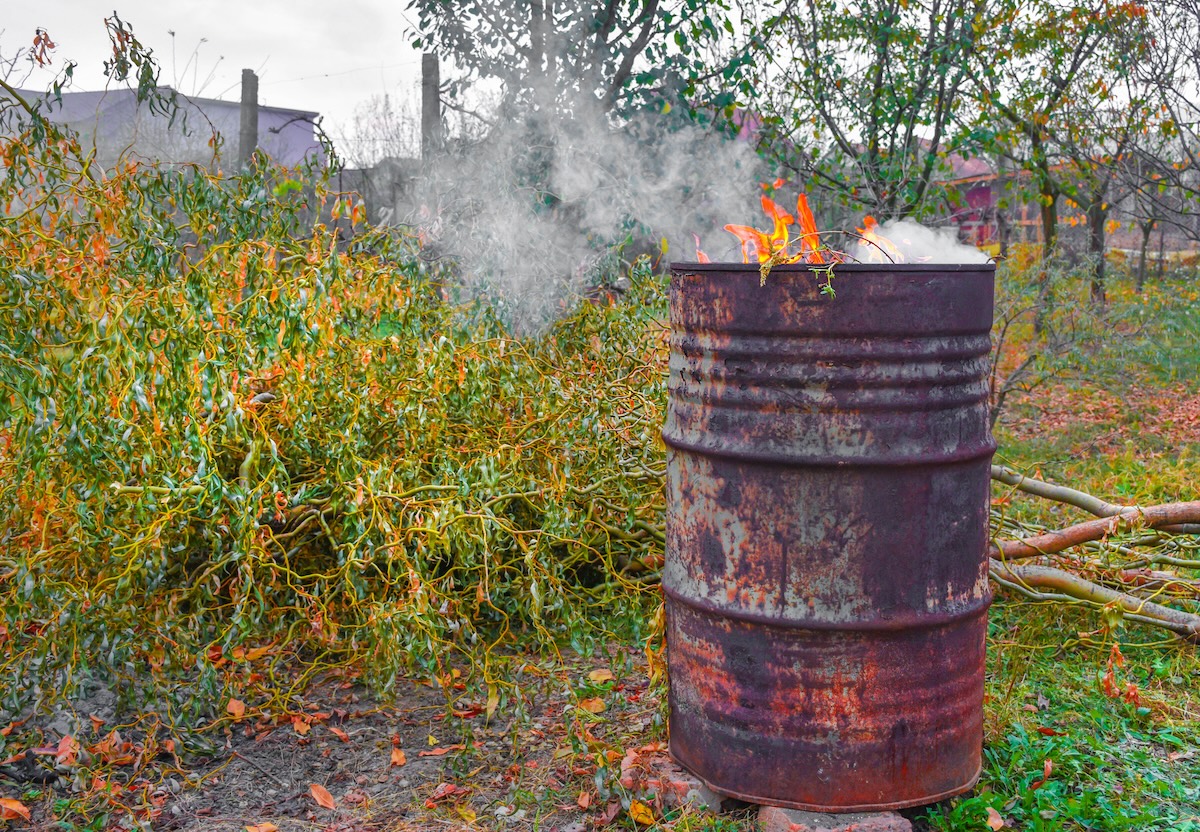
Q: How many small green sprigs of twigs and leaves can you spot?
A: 2